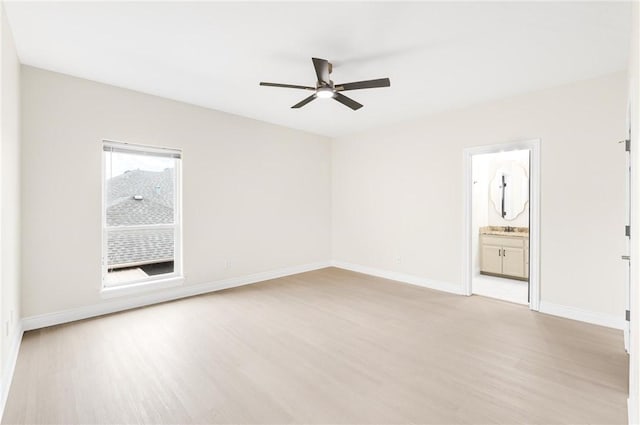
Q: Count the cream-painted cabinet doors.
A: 2